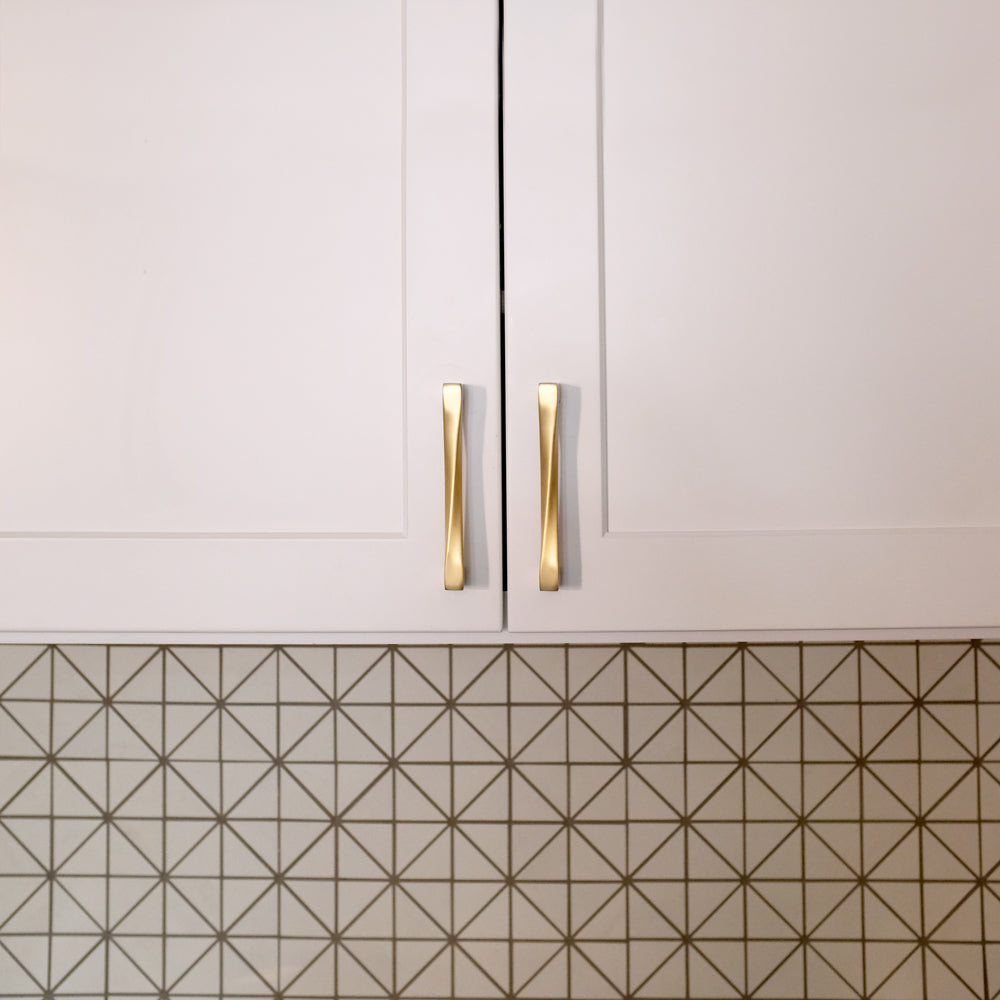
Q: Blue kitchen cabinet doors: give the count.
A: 0